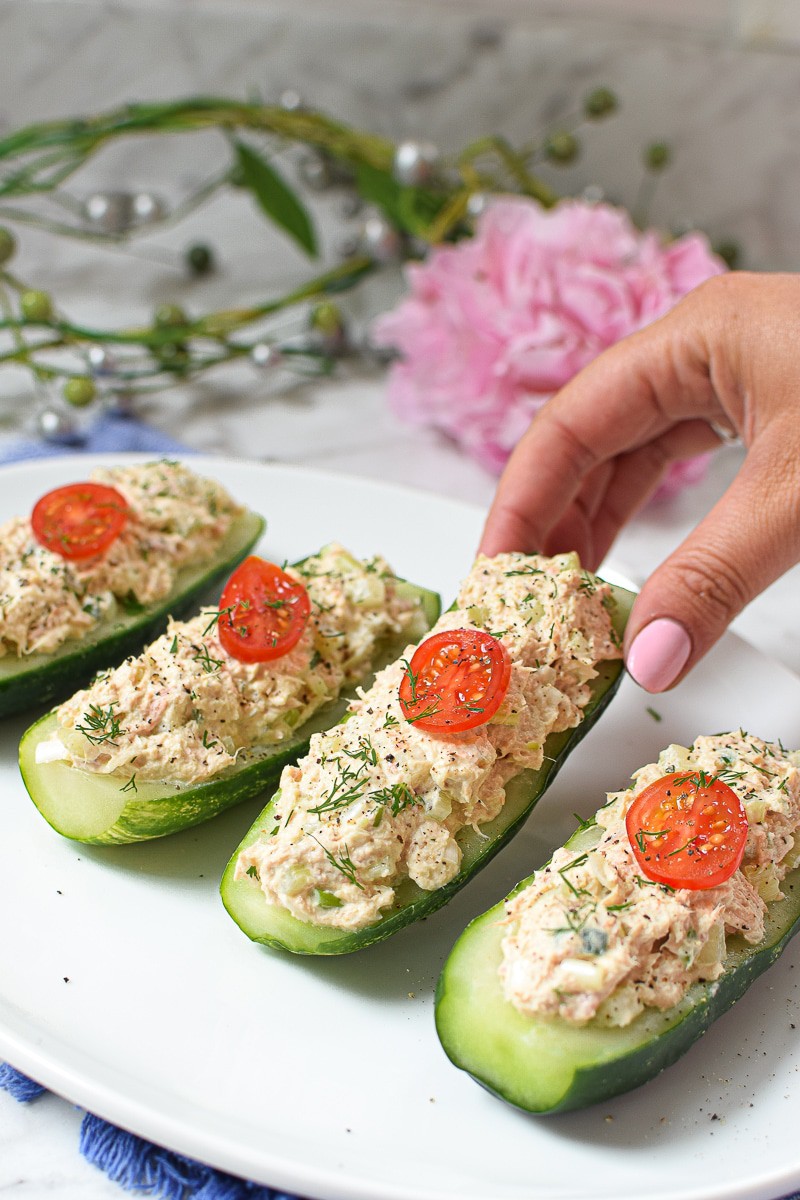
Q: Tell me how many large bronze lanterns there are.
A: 0